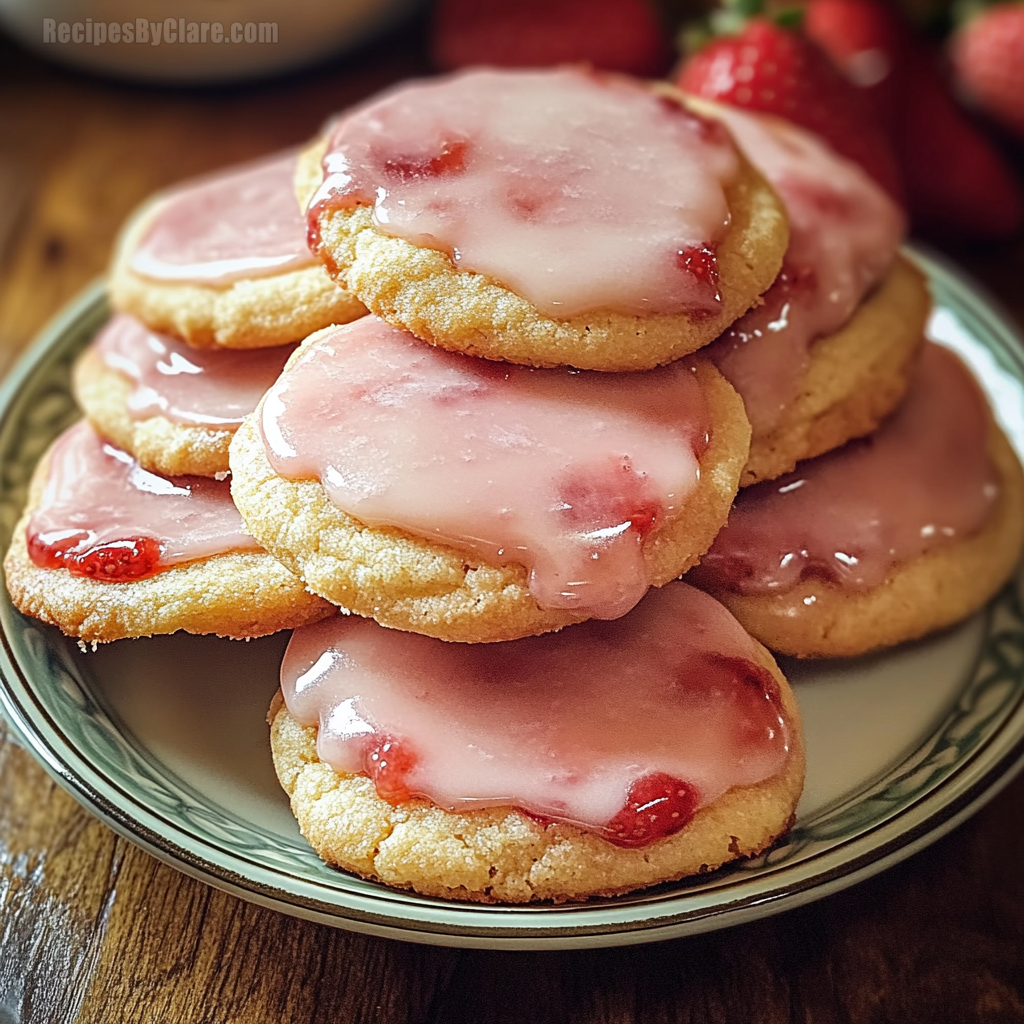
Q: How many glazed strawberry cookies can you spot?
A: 8